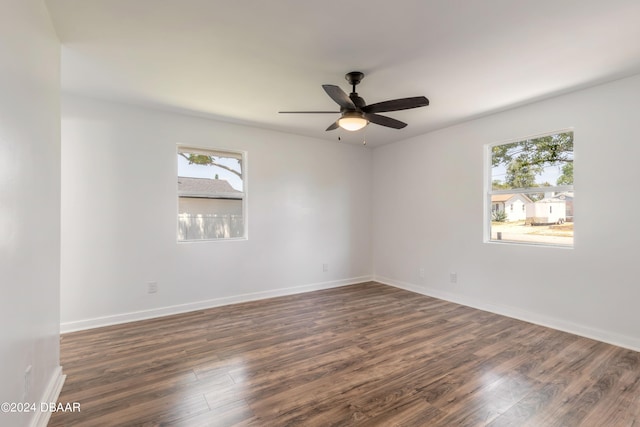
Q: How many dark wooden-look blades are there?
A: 5